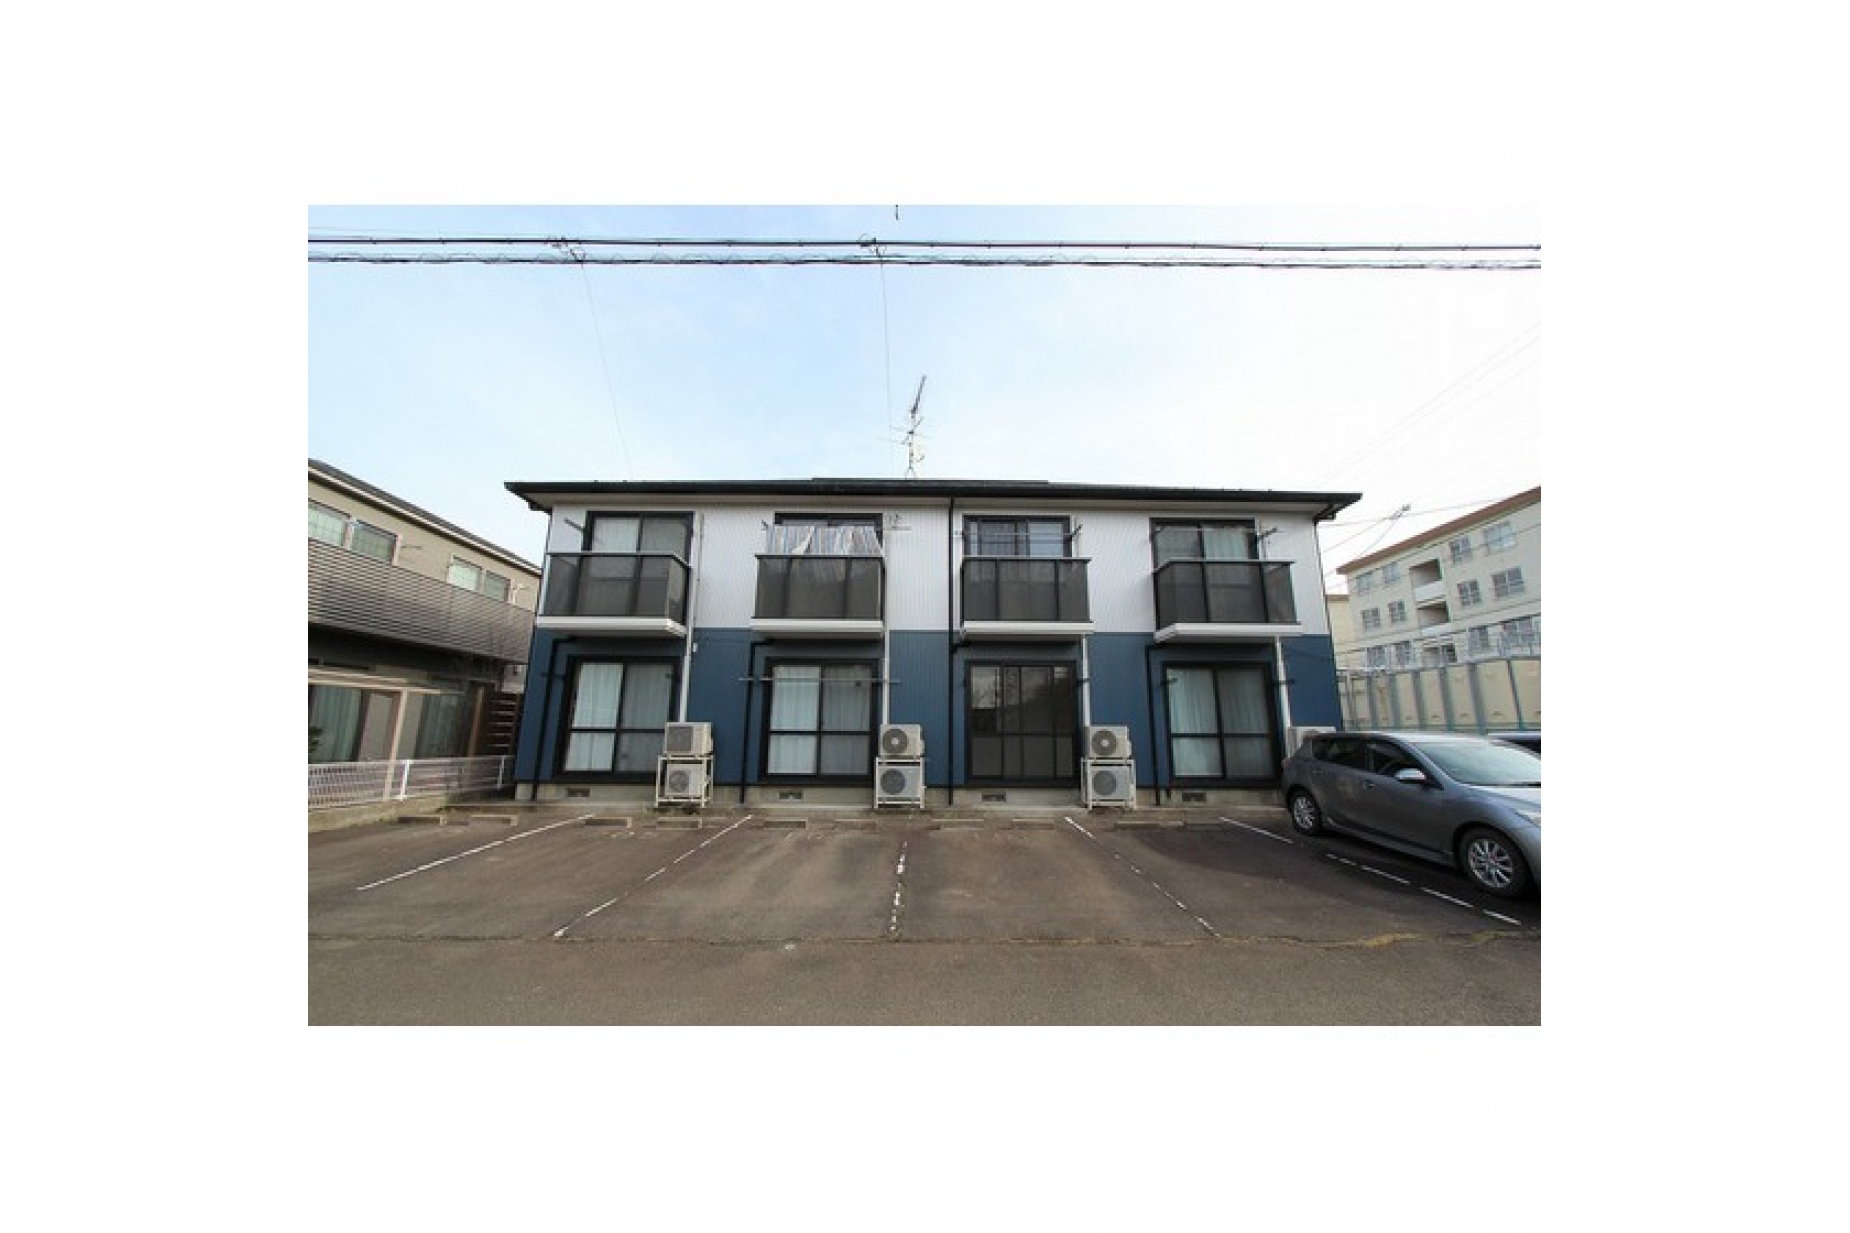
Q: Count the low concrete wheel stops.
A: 10